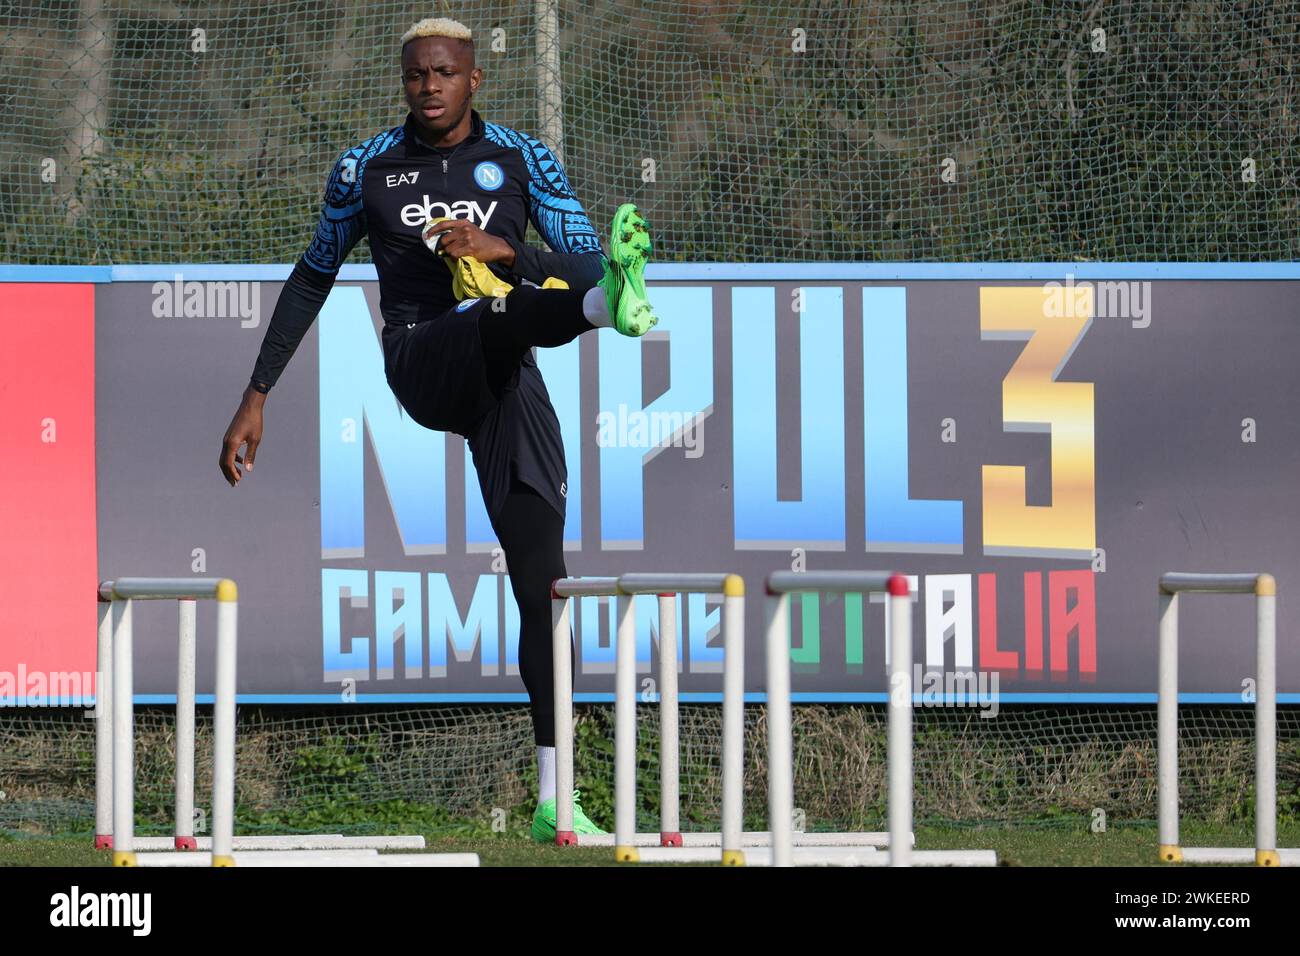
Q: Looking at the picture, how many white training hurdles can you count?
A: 6